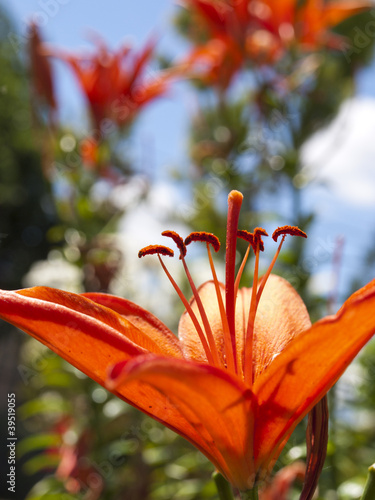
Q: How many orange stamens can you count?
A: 6